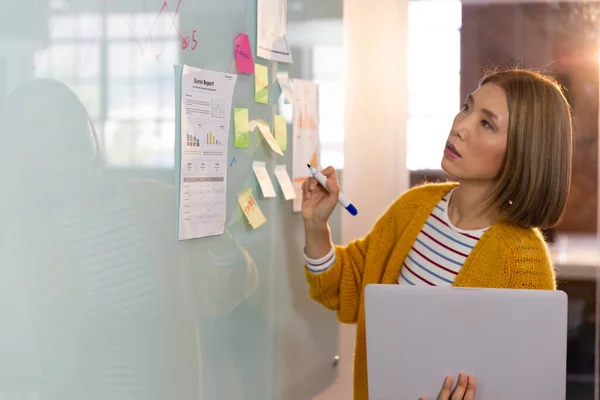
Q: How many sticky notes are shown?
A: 9